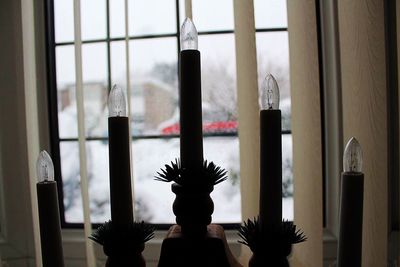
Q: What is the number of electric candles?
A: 5